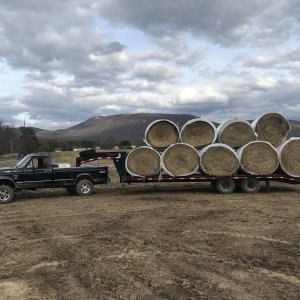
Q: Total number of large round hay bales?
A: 9